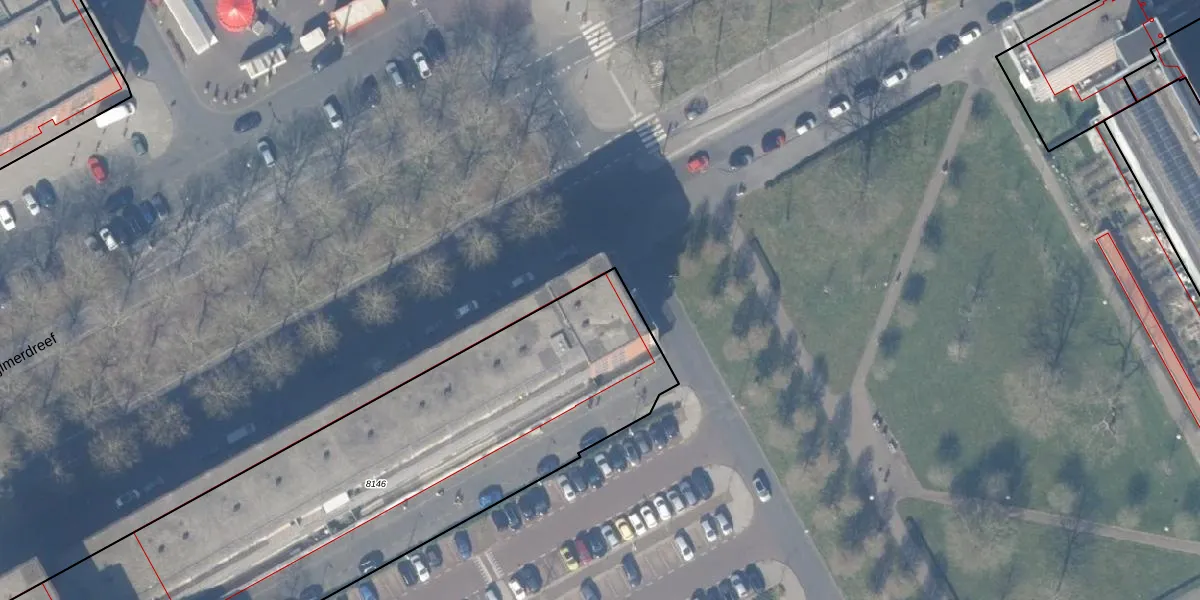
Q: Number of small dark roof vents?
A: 12